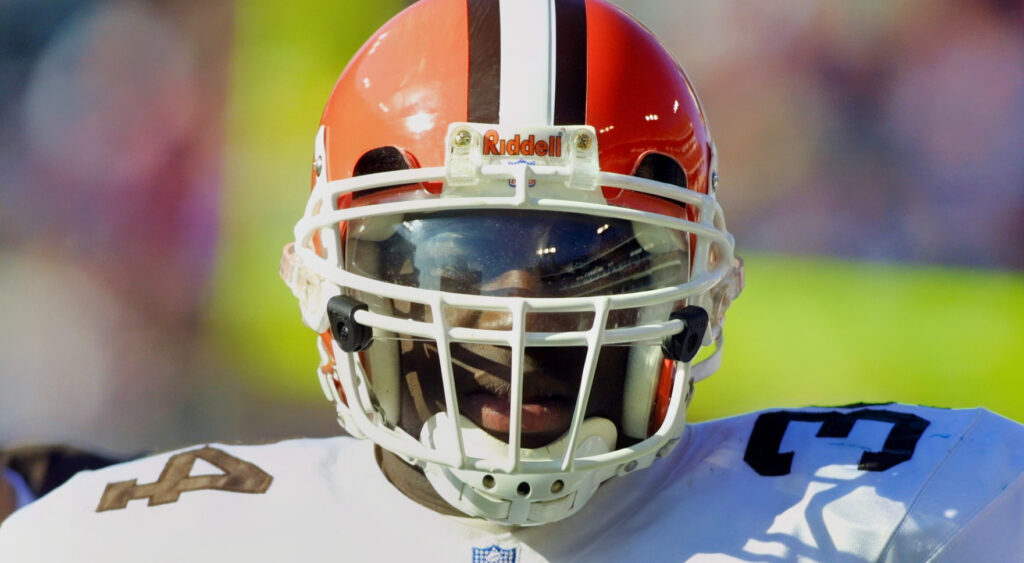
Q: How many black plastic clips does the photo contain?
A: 2